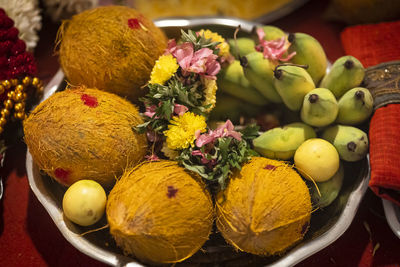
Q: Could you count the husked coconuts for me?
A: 4